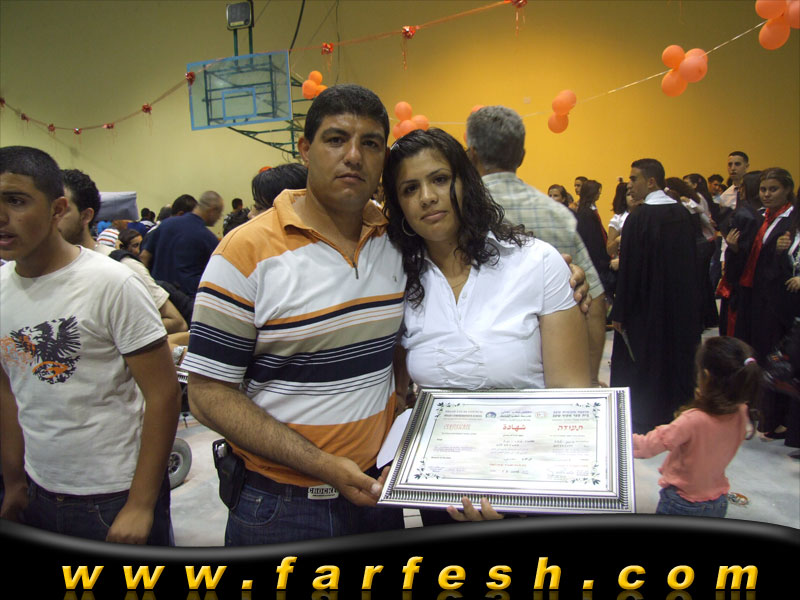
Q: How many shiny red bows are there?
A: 10